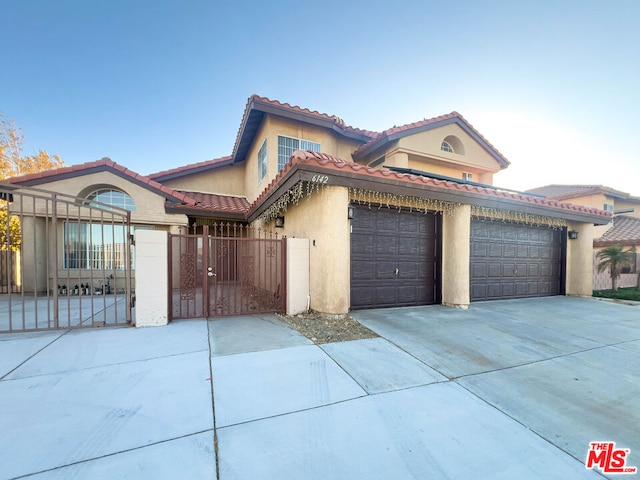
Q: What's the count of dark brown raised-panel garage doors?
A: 2